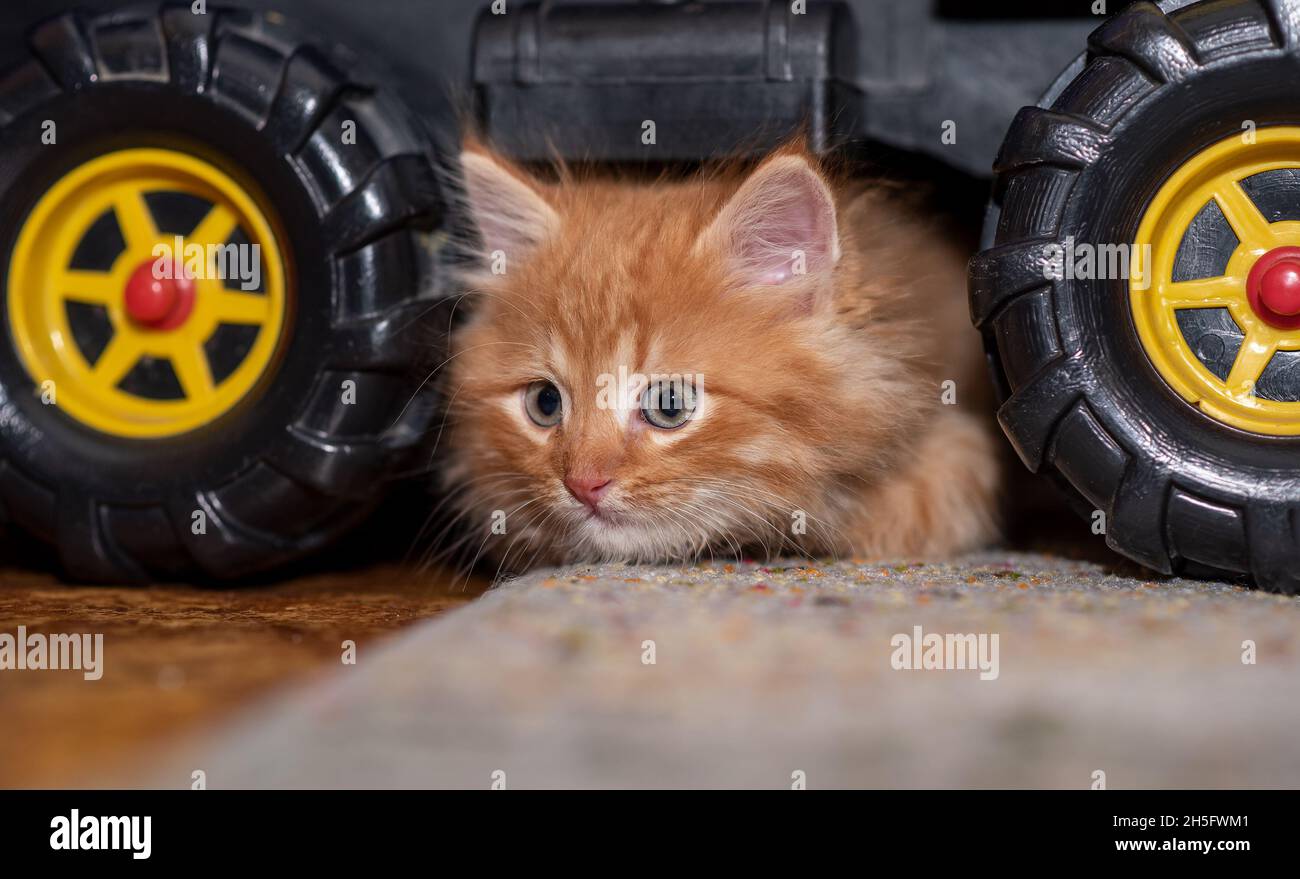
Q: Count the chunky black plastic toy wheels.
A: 2